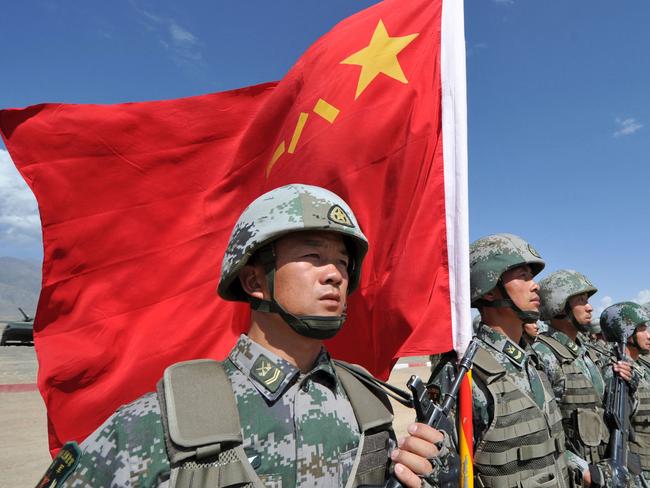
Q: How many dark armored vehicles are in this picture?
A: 1